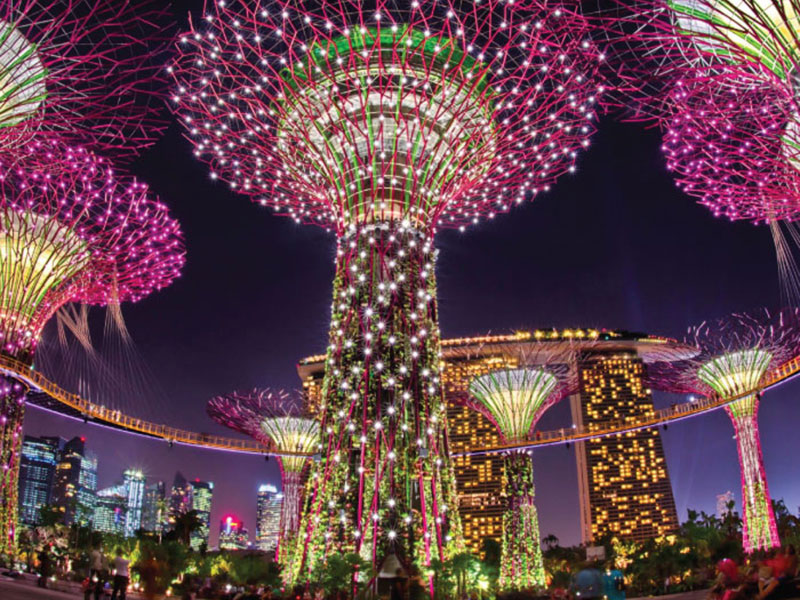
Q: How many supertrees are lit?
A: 8